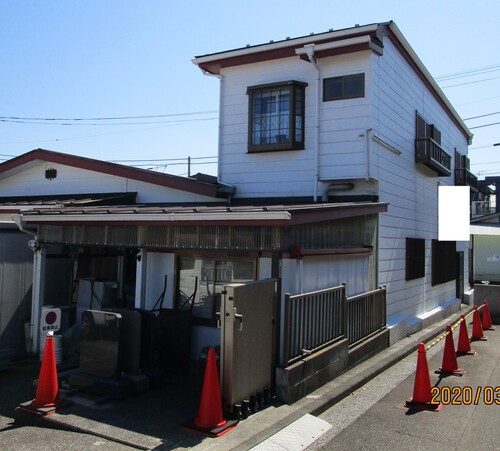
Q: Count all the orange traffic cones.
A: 7